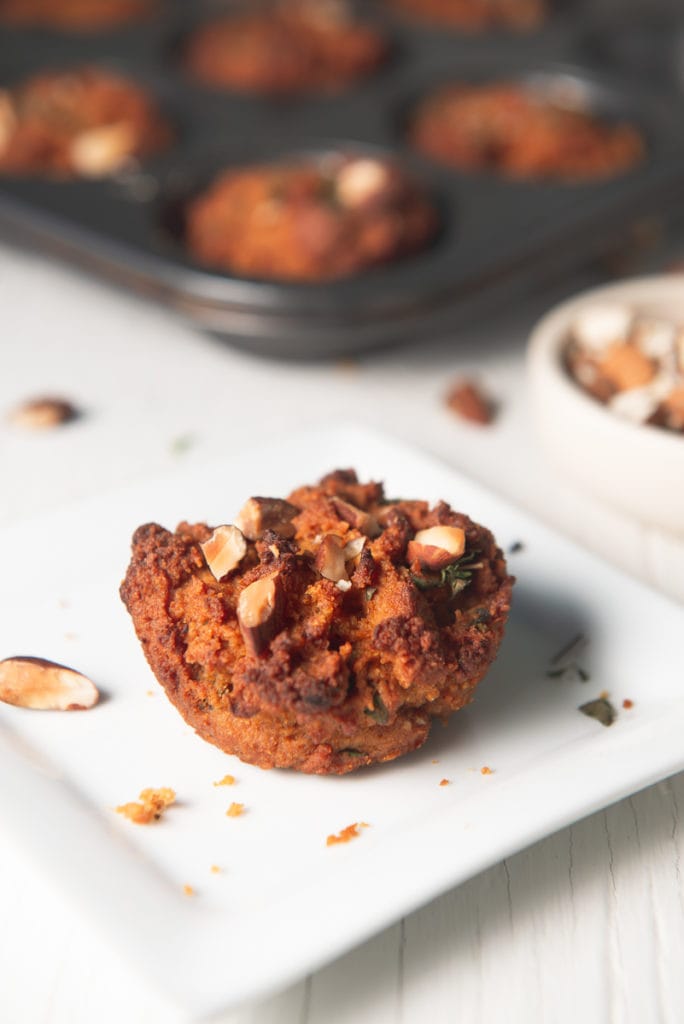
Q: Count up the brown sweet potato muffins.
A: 7